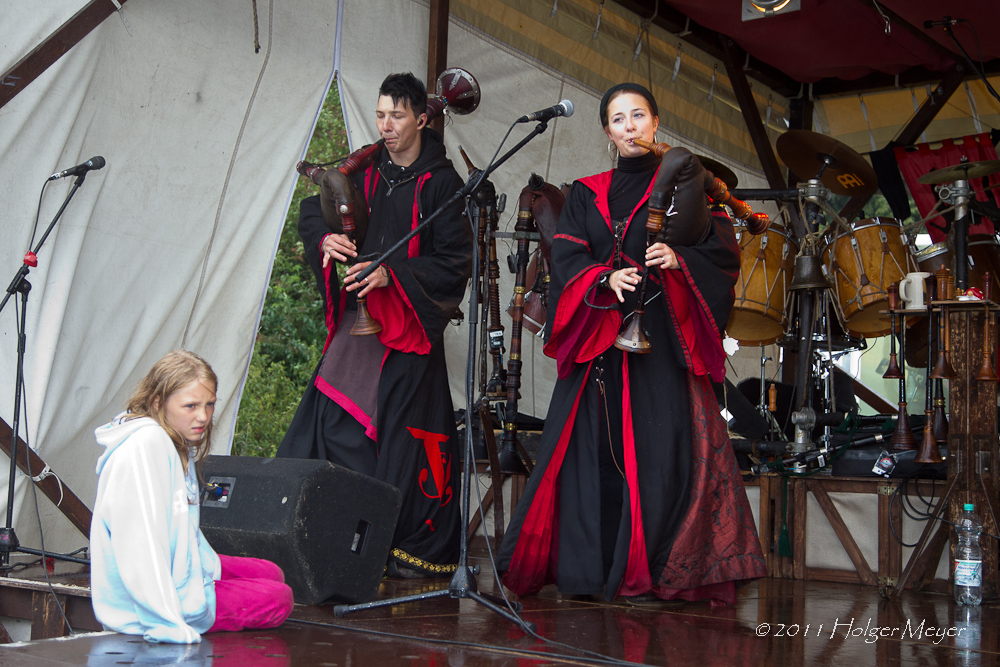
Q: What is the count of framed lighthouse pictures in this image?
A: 0